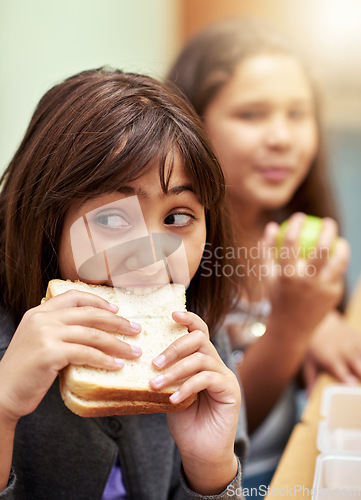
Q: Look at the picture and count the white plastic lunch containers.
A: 2